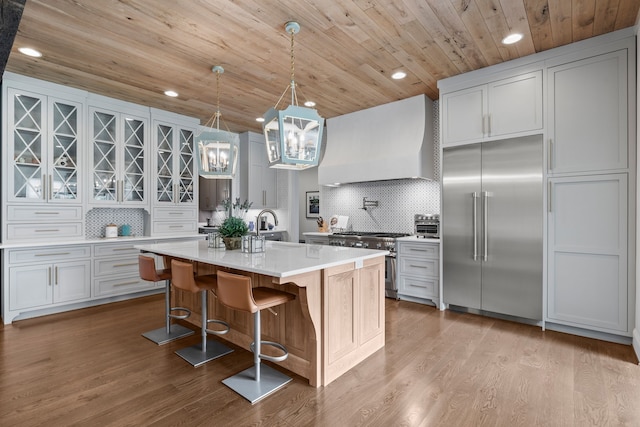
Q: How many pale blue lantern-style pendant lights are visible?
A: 2